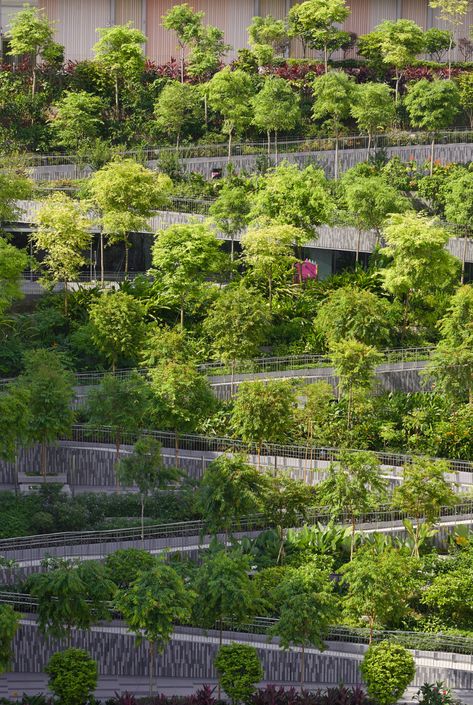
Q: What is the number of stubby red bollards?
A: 0